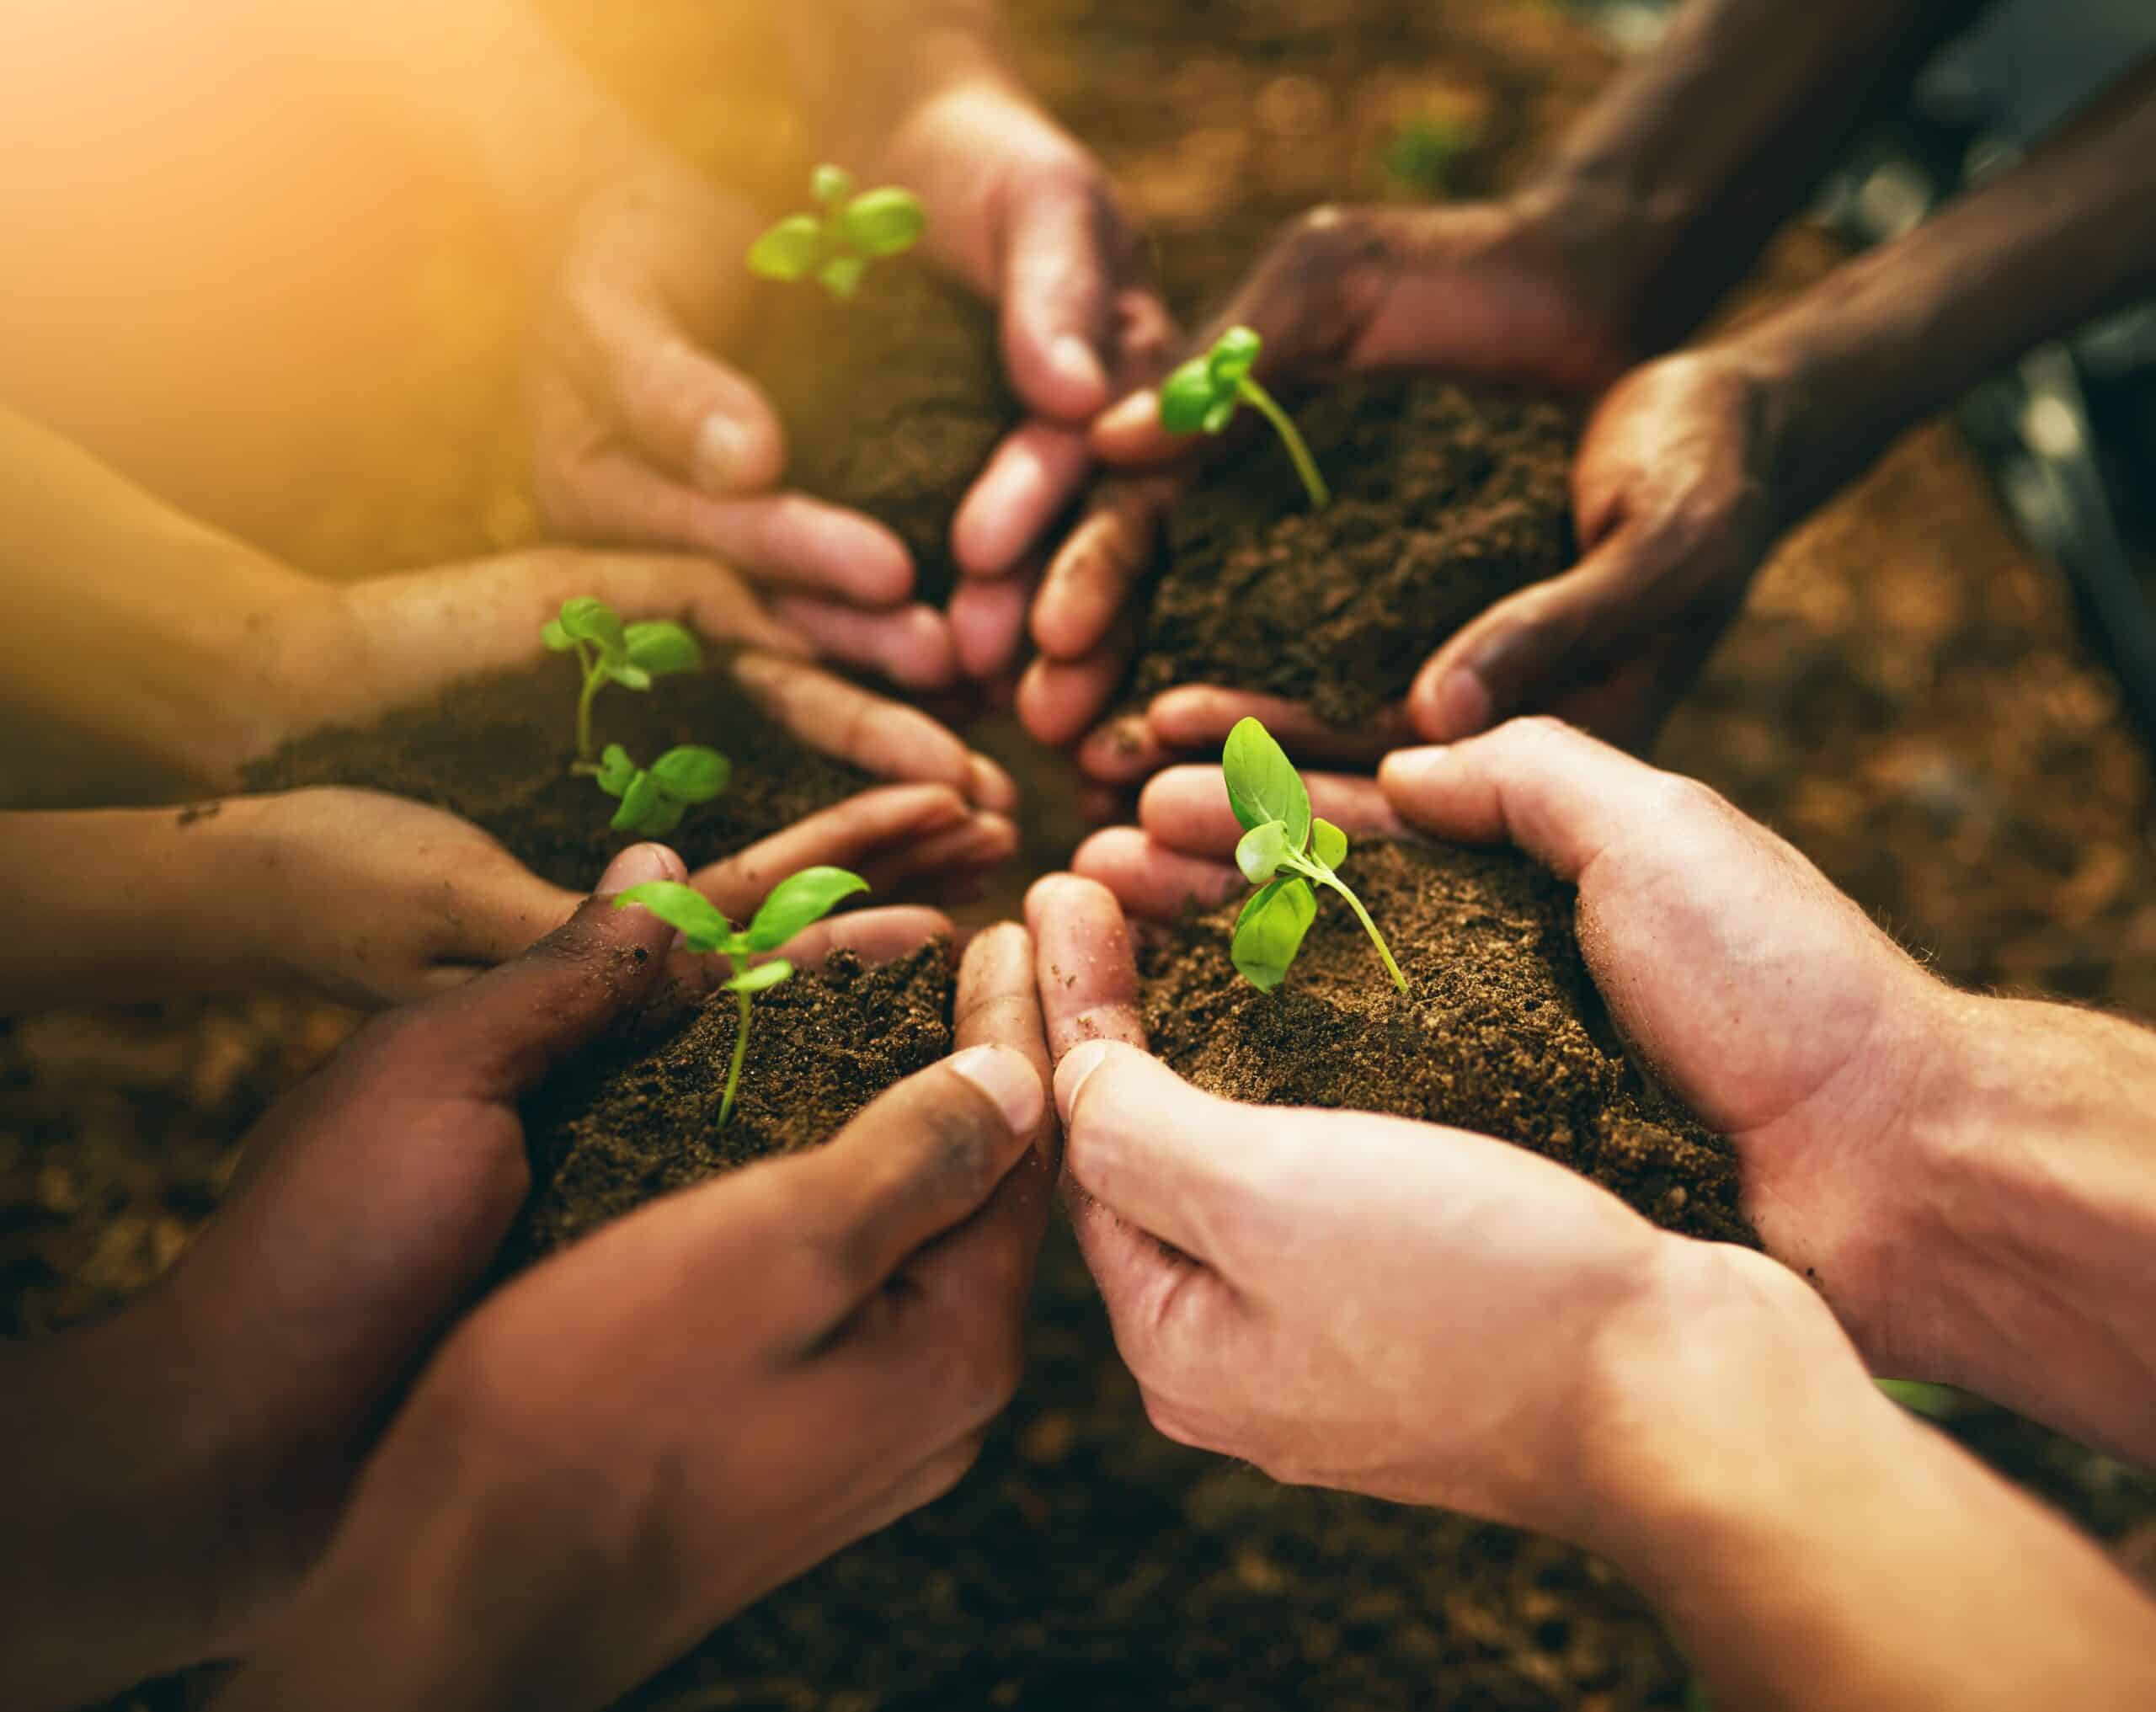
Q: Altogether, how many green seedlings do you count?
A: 6